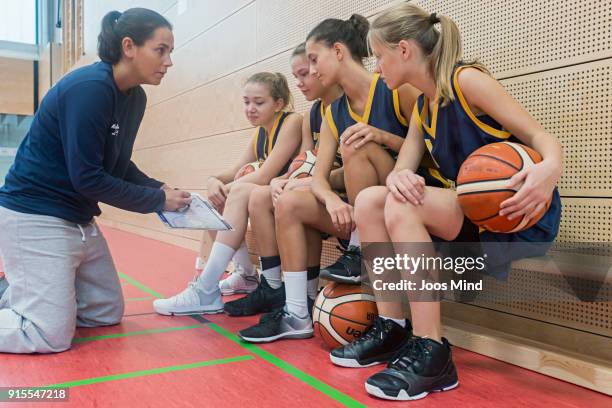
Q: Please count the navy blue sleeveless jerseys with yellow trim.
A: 4